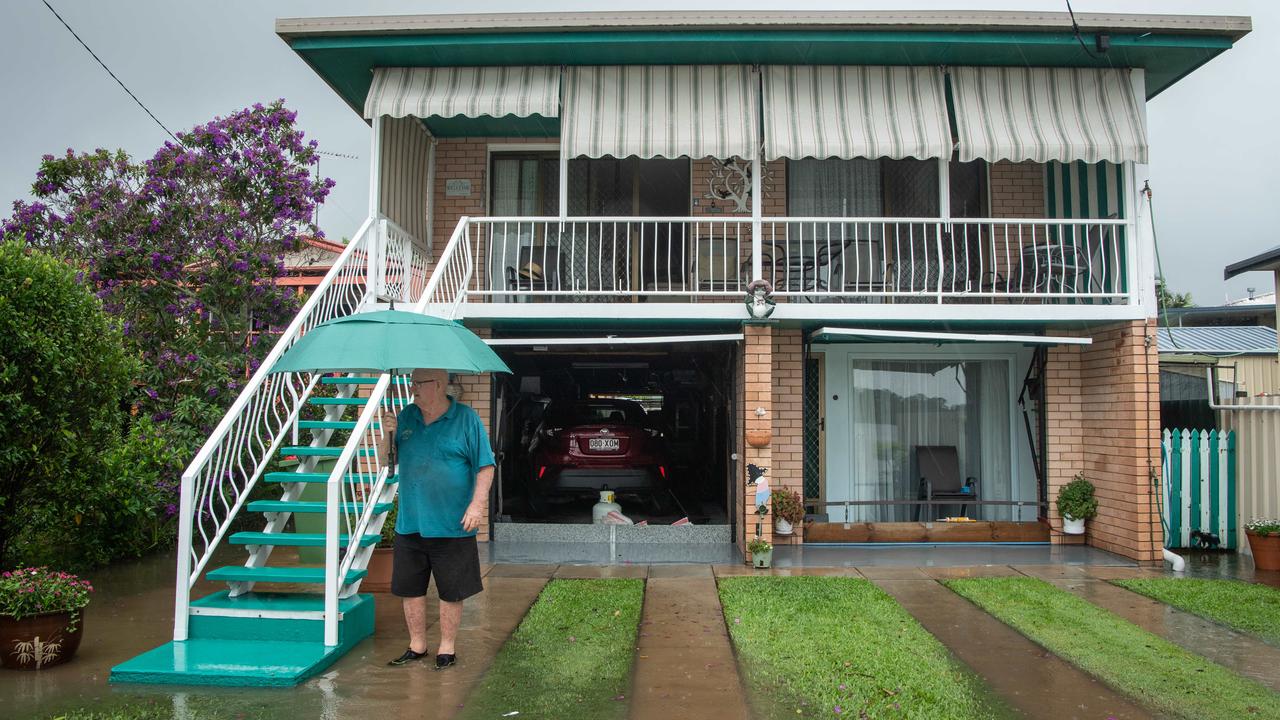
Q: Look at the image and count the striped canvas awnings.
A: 4